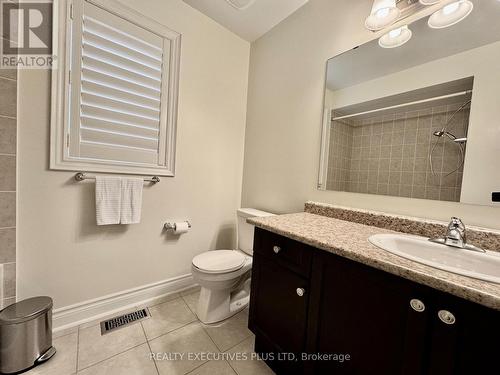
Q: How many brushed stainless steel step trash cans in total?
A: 1